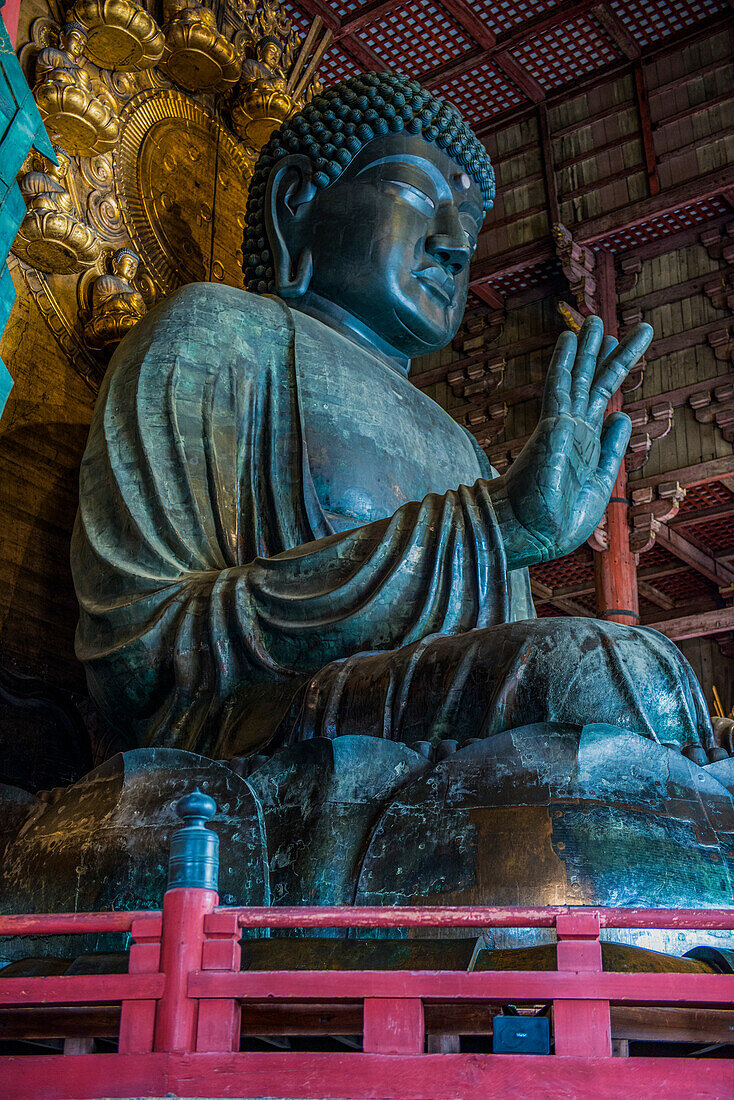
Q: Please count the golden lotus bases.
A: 6